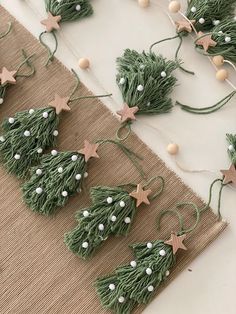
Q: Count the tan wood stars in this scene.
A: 10